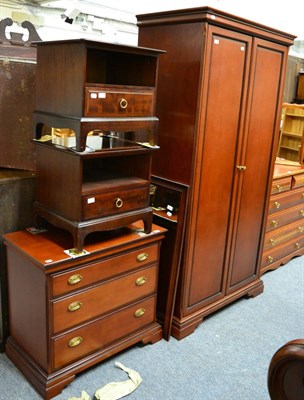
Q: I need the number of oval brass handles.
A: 6